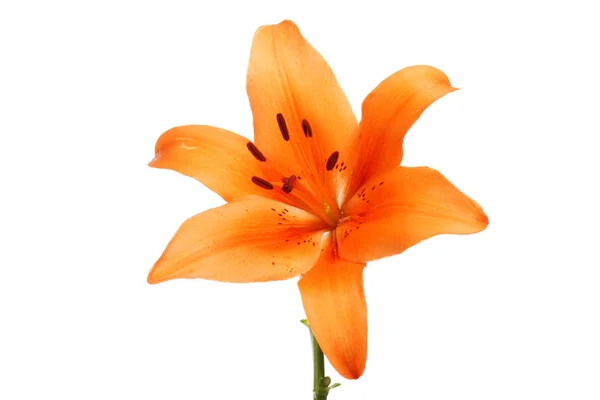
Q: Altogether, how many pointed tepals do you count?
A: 6